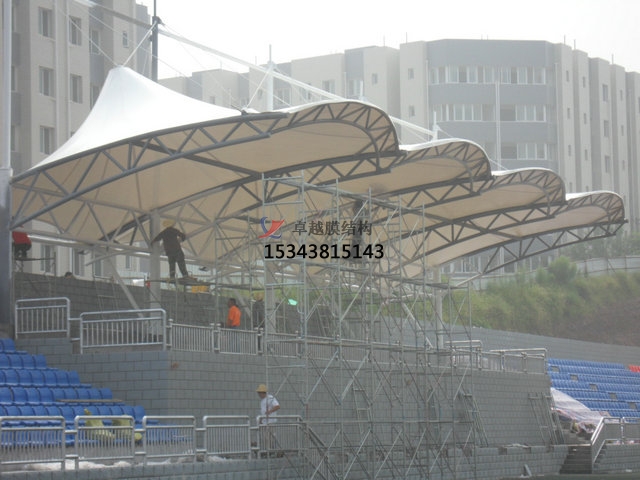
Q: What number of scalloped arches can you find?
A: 4